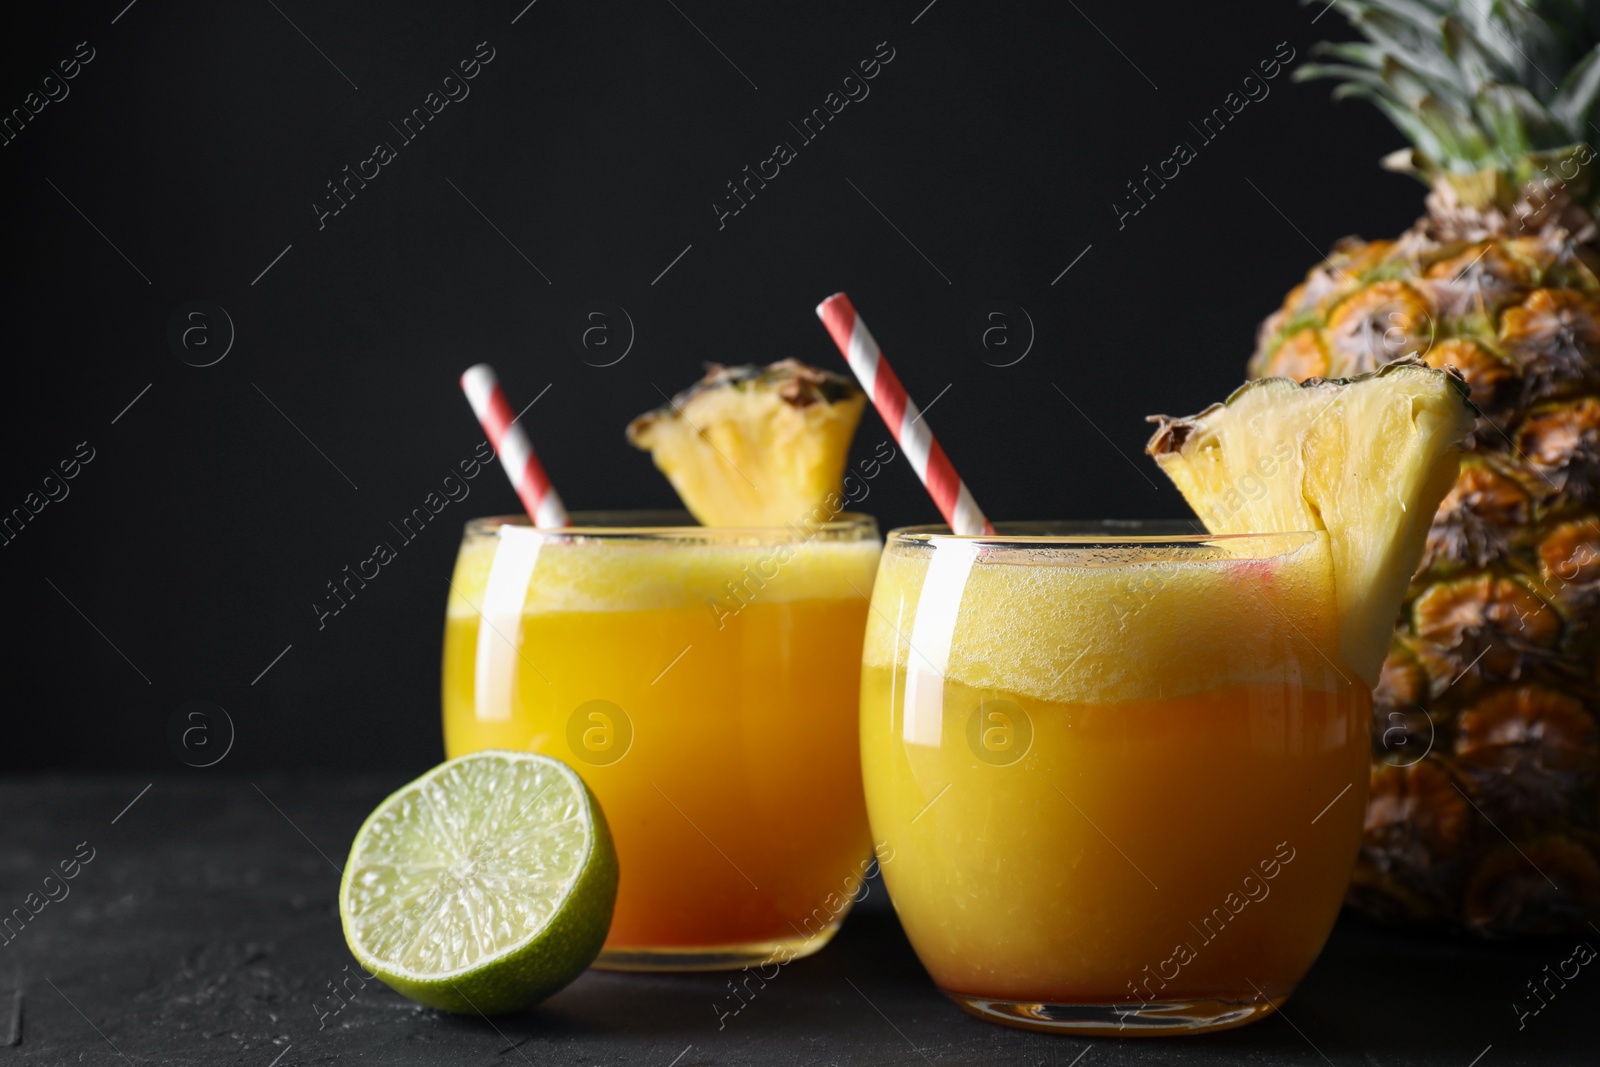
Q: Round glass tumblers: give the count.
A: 2